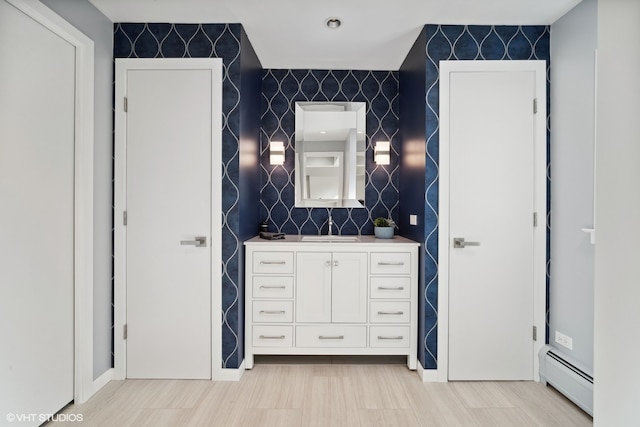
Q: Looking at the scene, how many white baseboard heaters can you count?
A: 1